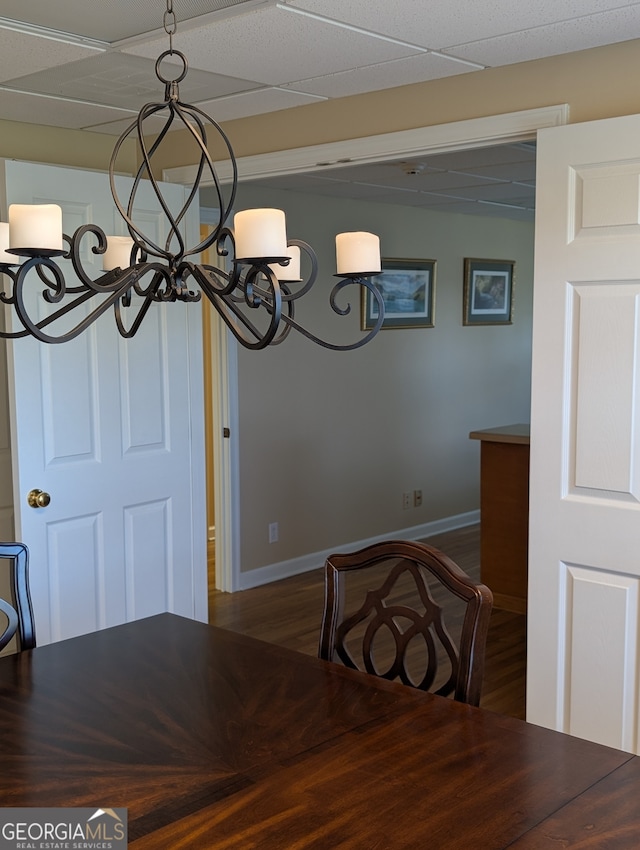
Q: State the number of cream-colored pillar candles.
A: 6